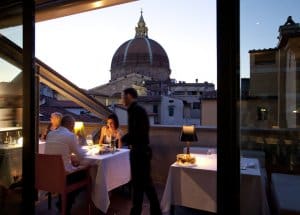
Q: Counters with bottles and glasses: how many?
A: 1